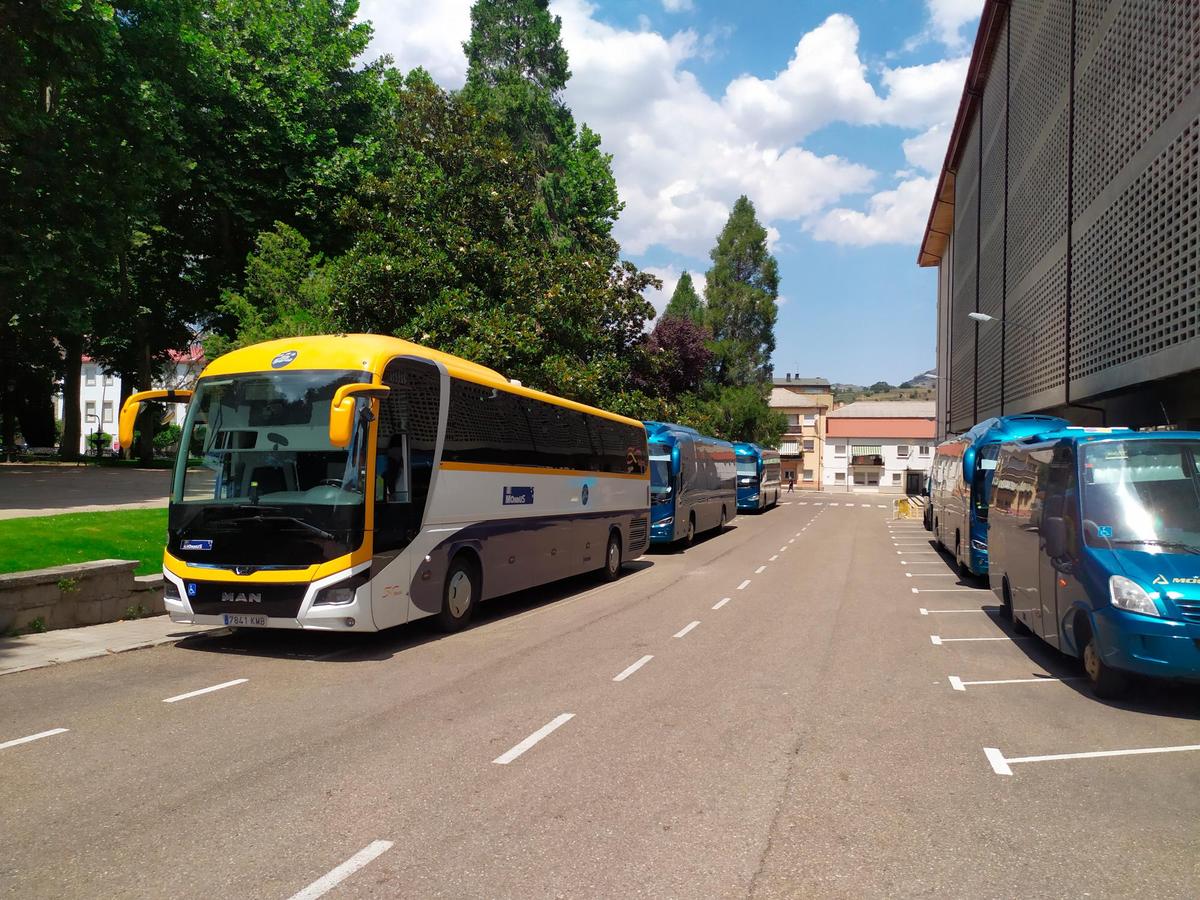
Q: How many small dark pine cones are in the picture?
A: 0